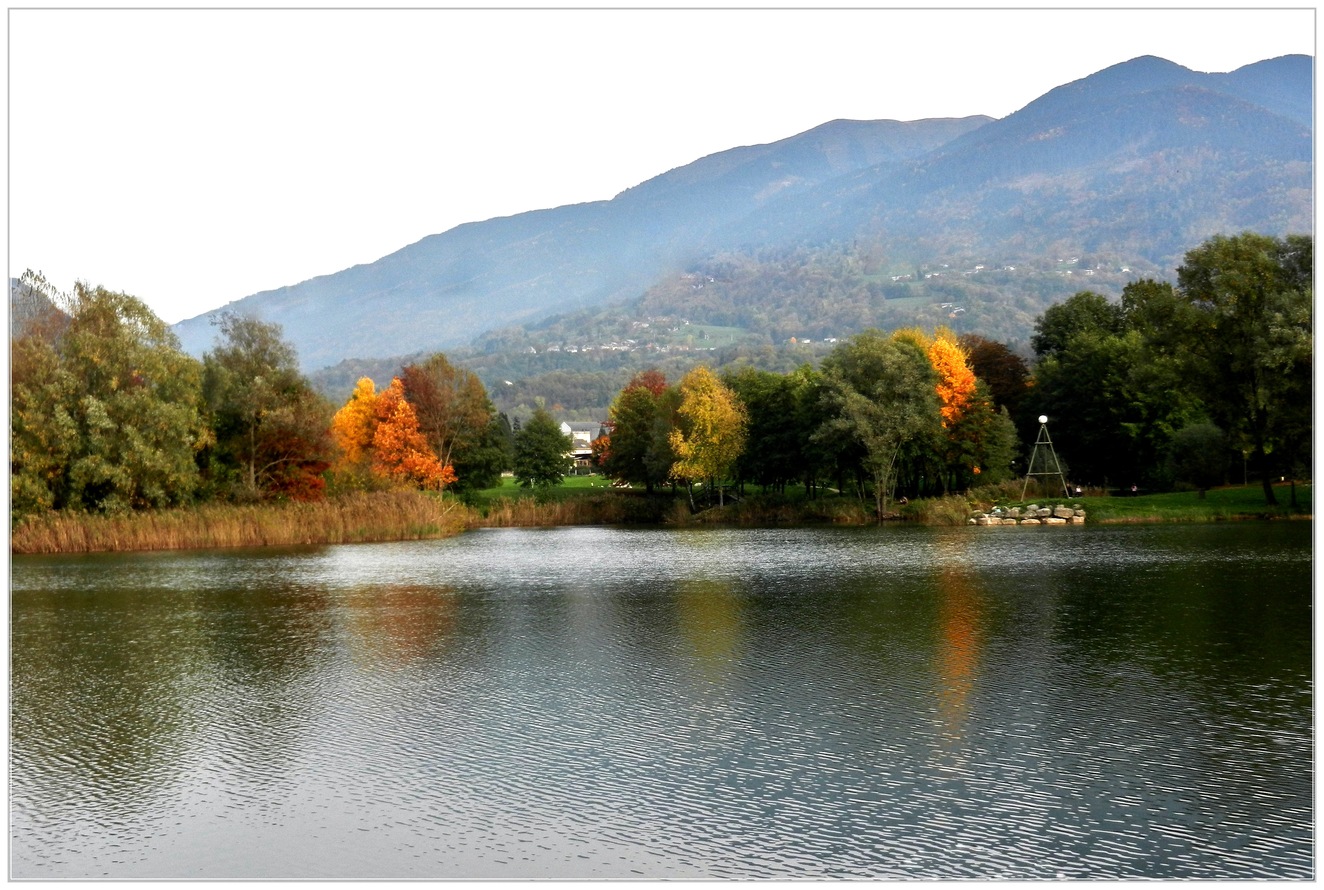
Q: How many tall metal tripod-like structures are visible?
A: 1